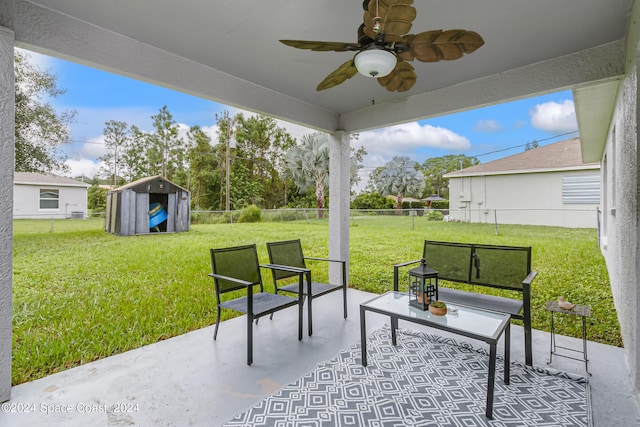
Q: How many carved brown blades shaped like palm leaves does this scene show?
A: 5